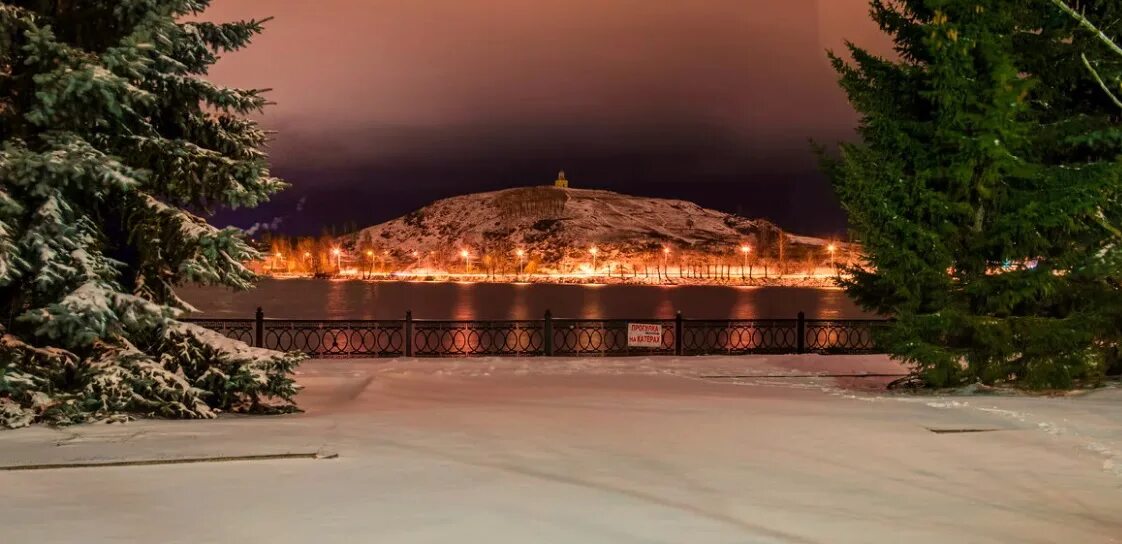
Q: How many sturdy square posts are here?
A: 5